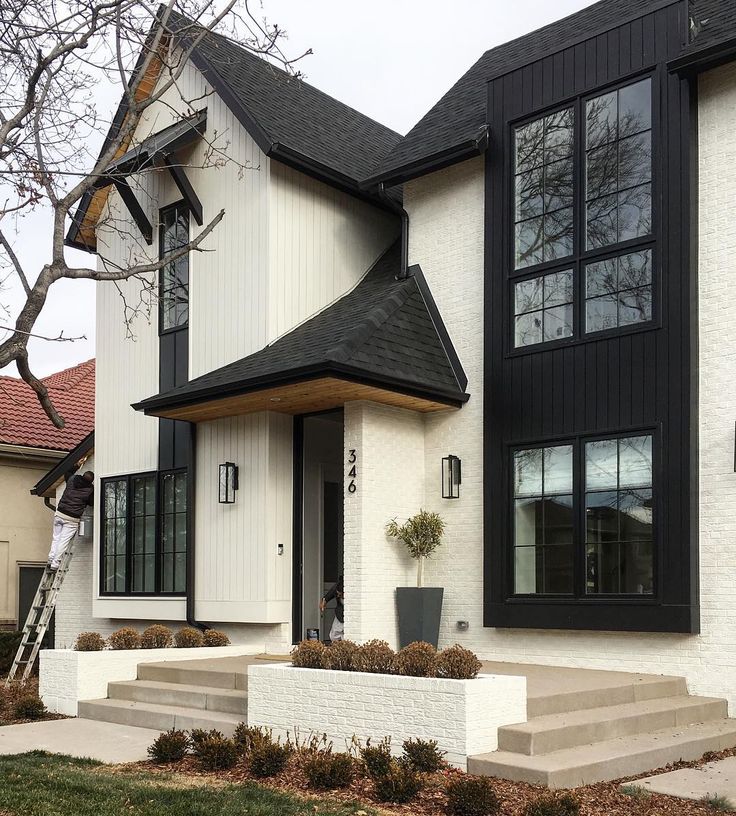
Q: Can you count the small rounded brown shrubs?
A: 10